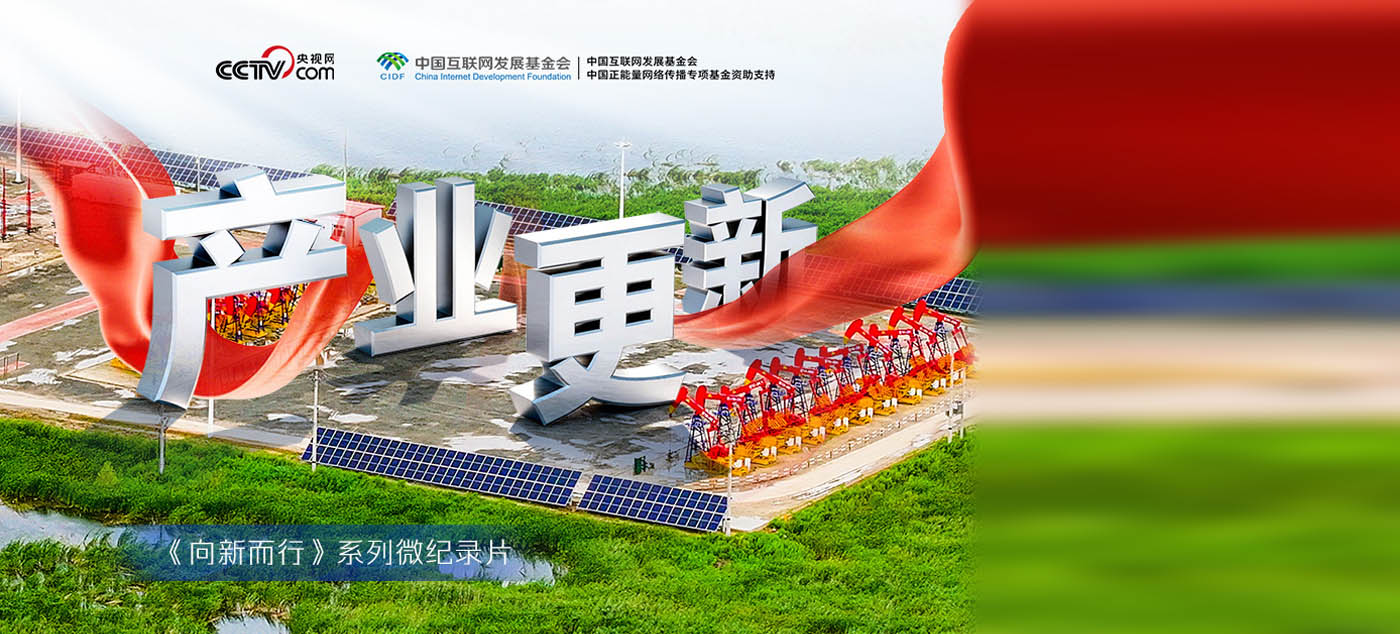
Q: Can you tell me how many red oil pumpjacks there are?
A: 11